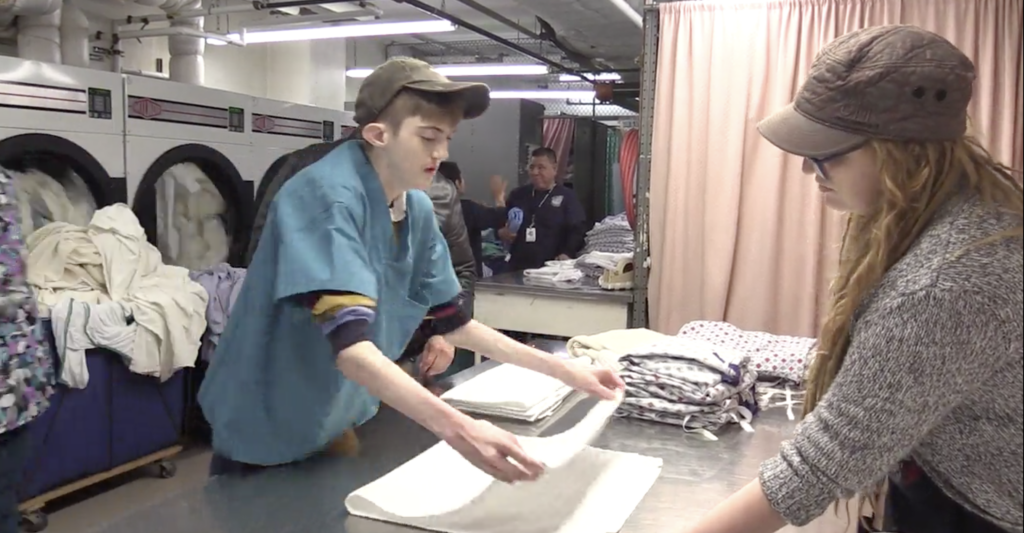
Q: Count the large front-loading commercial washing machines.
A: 3